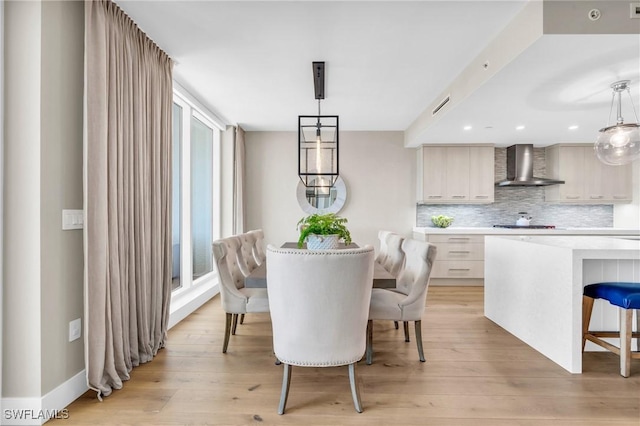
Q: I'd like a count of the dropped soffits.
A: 1